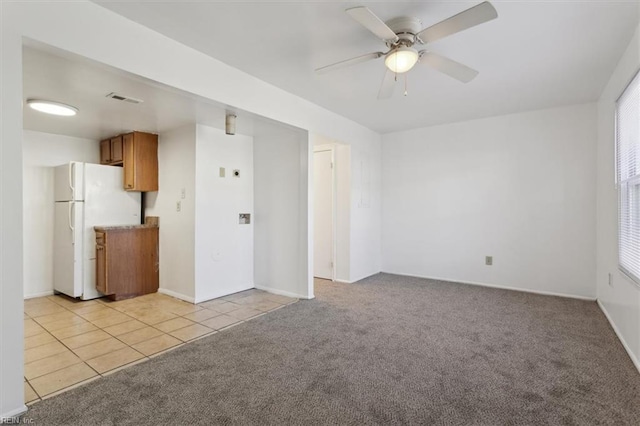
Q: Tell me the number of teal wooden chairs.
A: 0